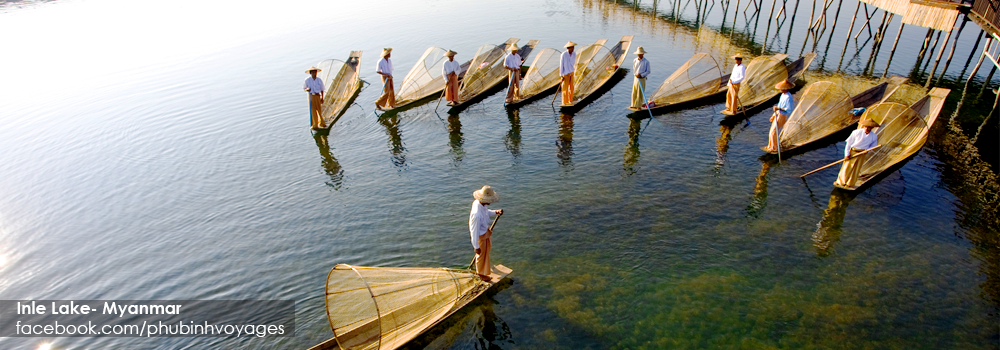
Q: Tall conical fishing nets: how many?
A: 10